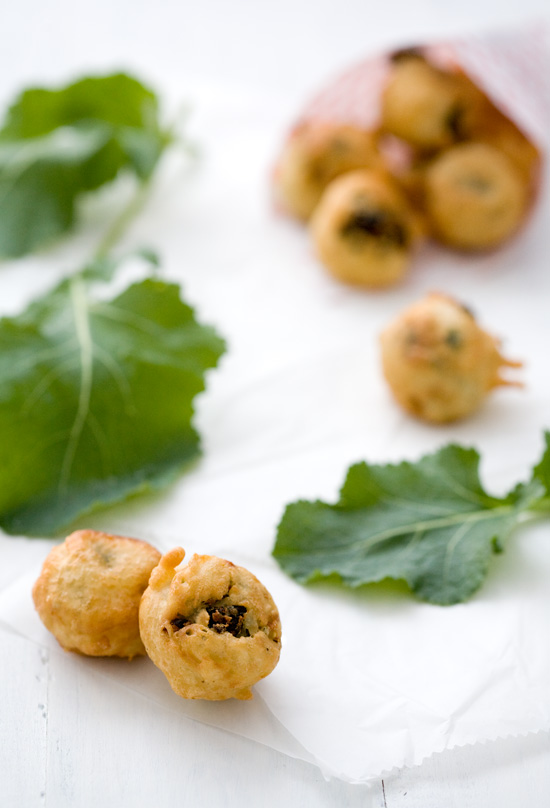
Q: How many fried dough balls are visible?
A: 7